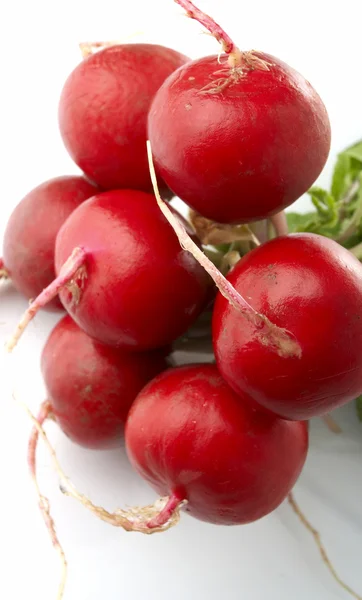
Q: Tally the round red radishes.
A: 7